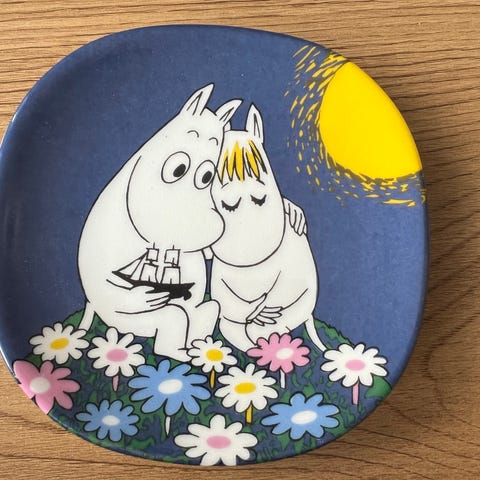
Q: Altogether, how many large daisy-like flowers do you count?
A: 11